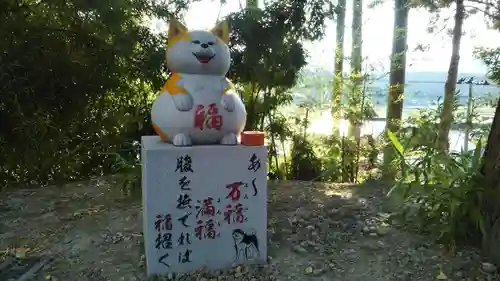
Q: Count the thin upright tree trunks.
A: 4